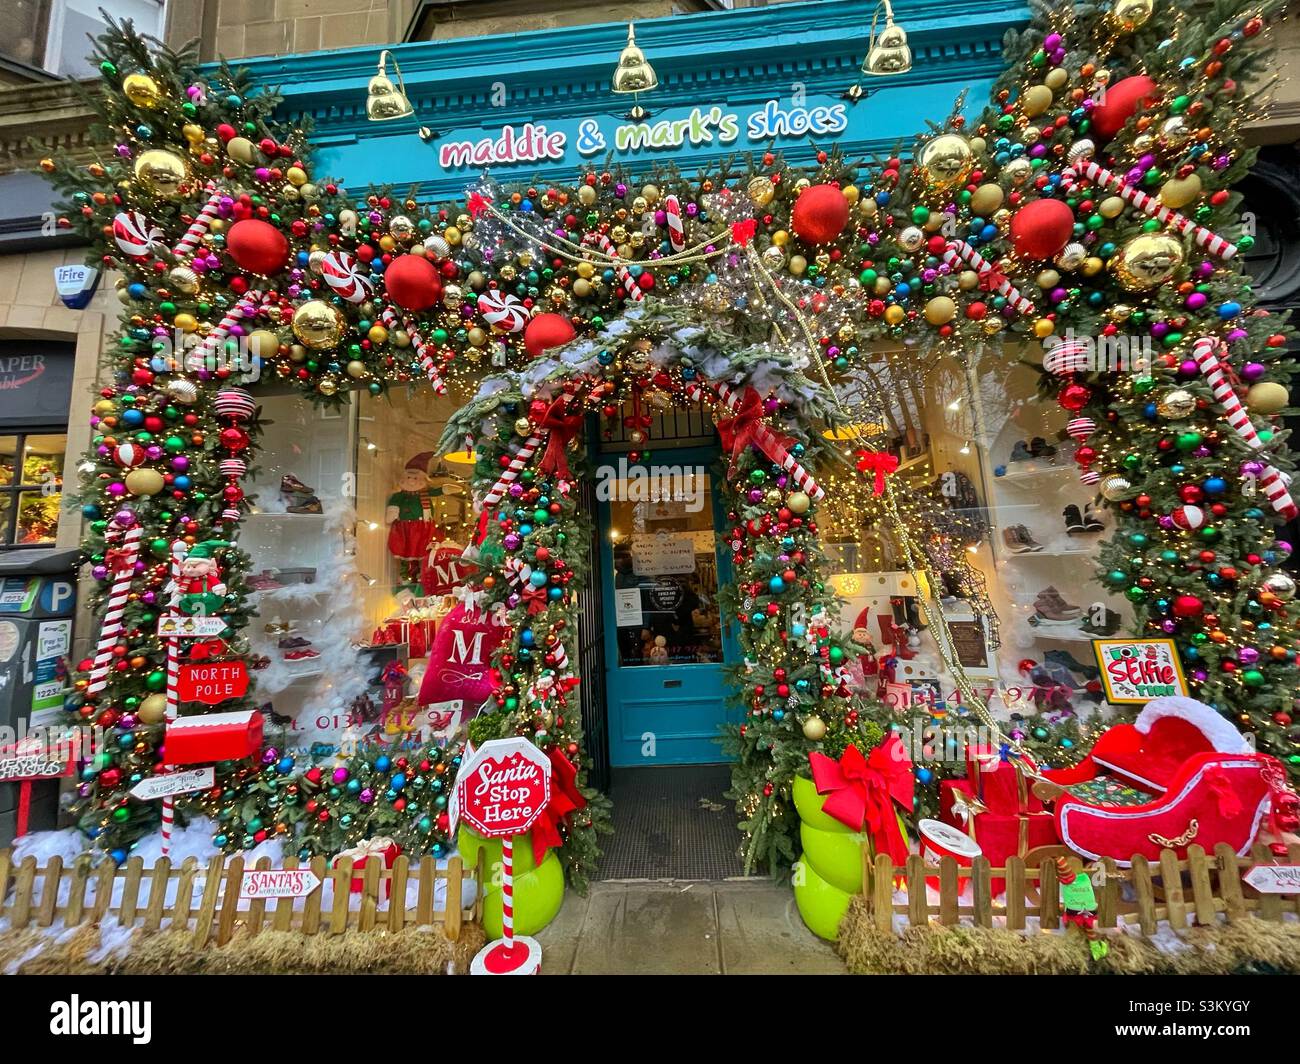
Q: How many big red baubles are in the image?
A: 6